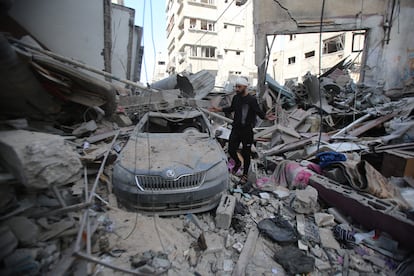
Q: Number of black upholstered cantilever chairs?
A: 0